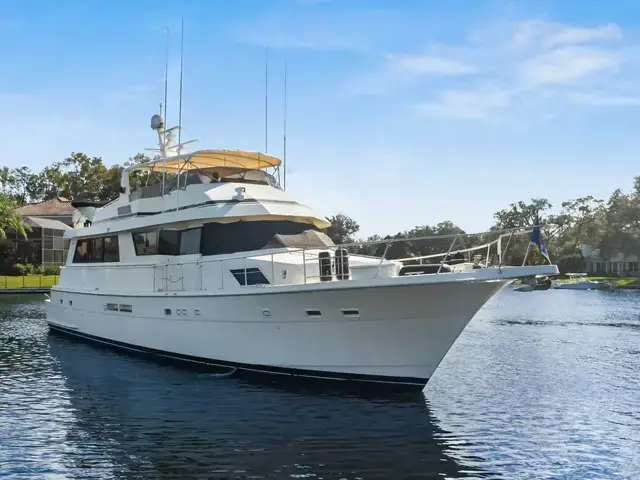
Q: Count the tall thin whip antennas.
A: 4